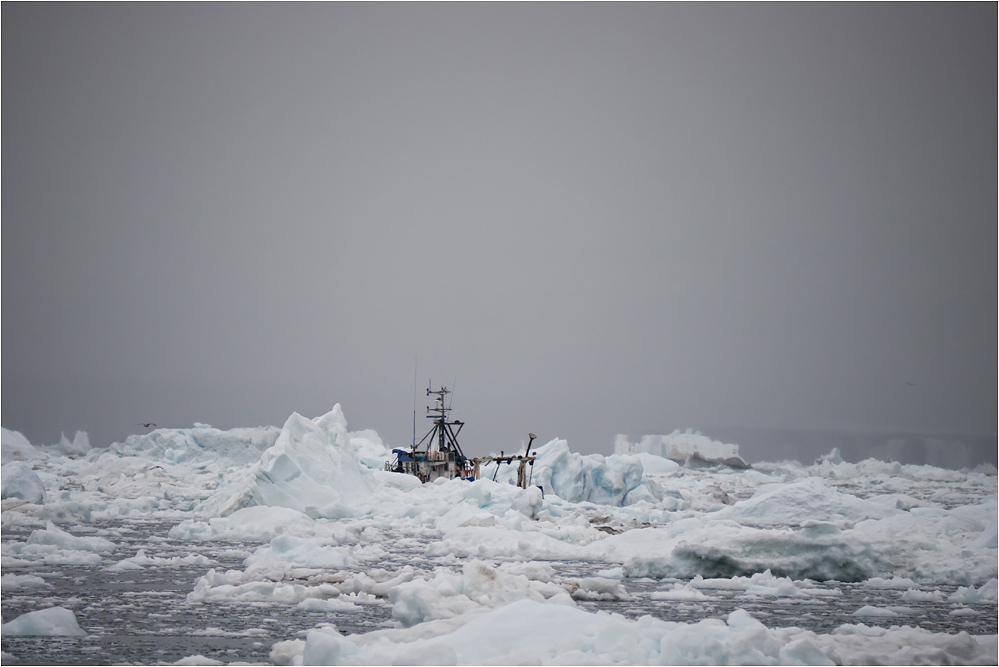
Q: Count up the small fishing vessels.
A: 1